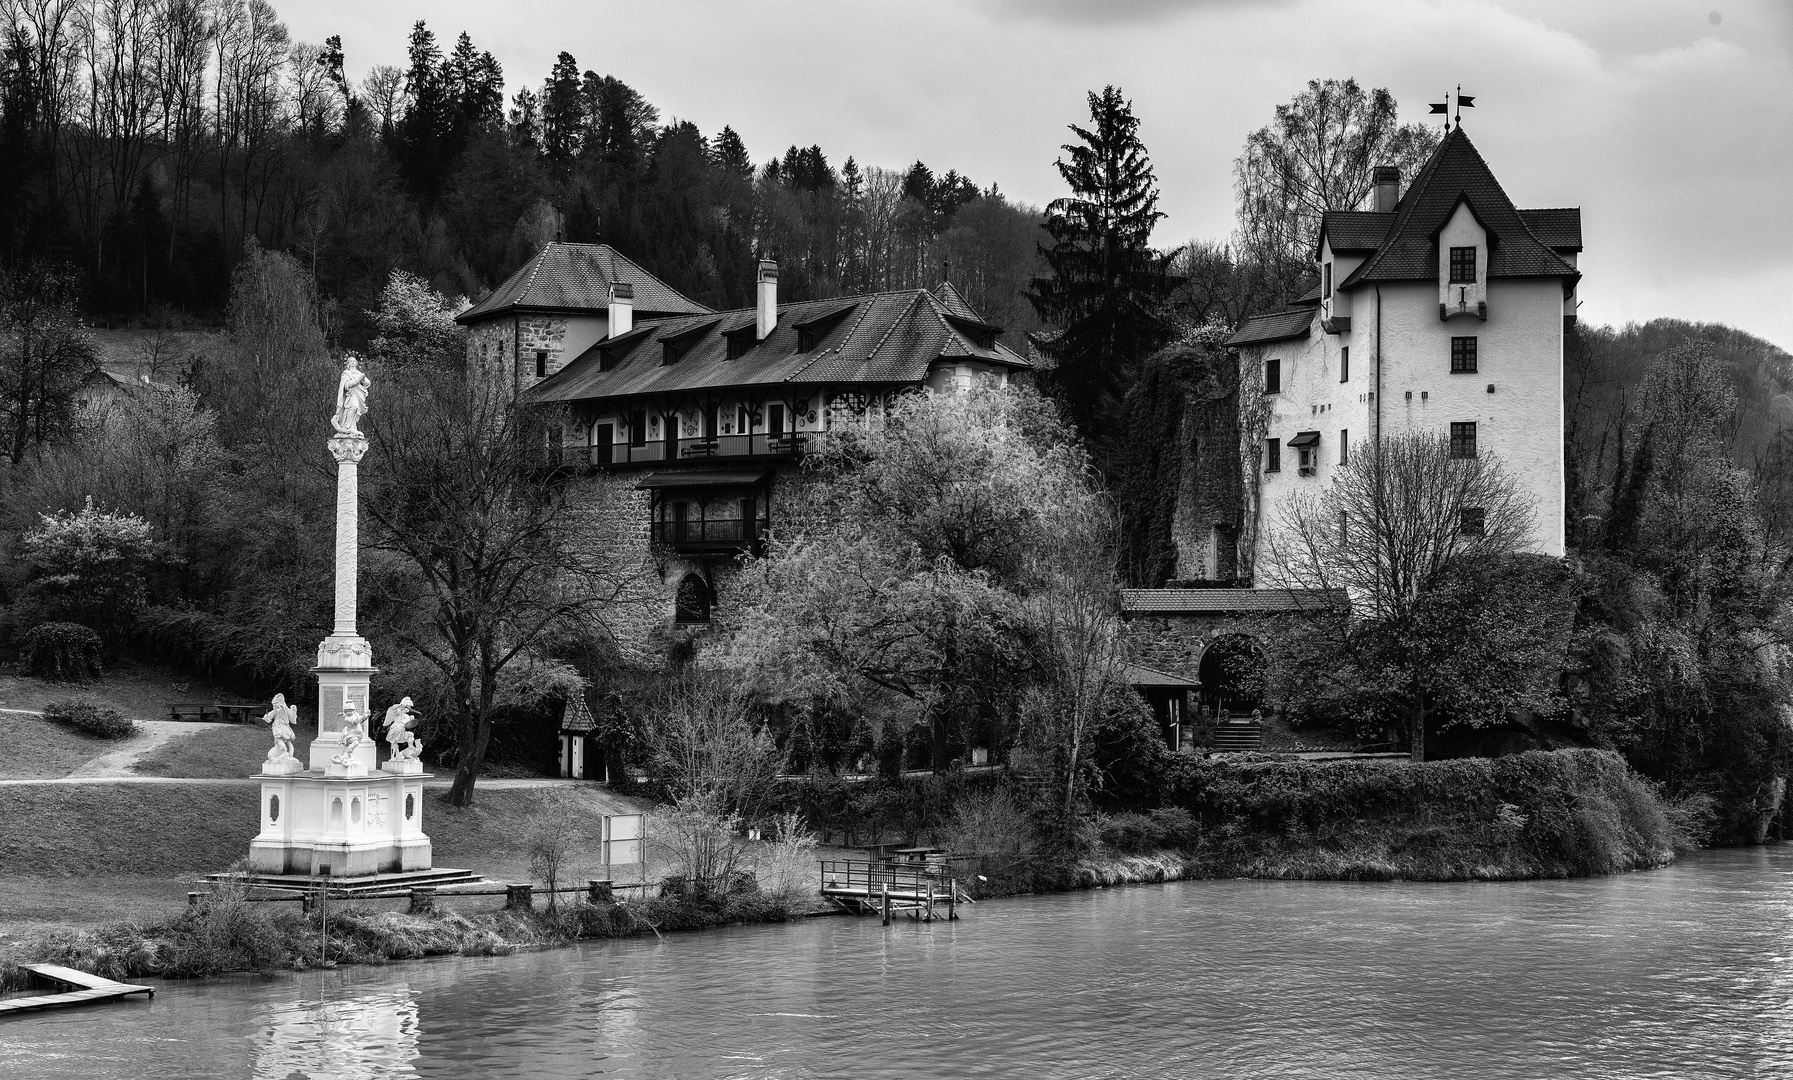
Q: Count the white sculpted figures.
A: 4